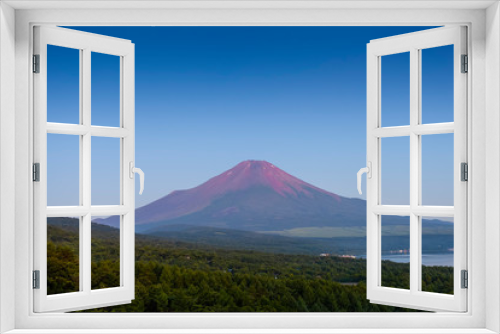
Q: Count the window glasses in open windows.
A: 12